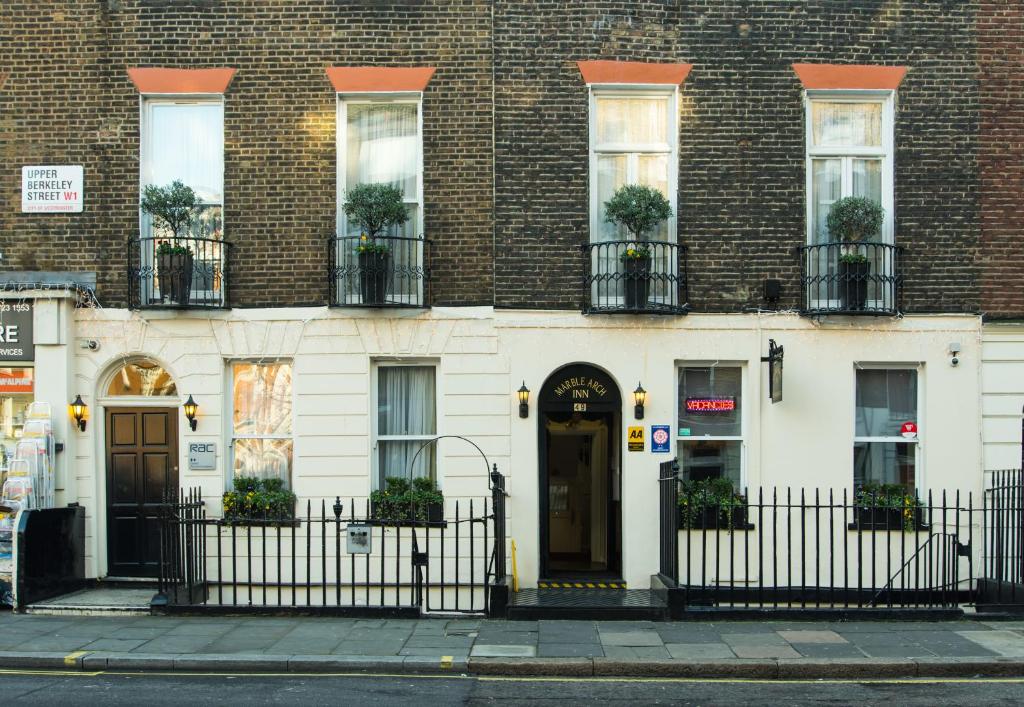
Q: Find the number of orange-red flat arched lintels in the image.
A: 4